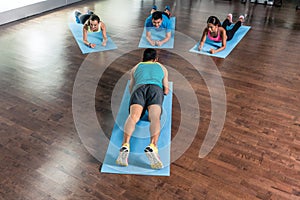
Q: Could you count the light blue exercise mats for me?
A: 4